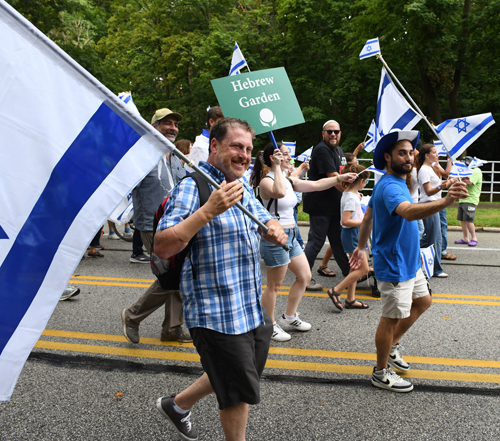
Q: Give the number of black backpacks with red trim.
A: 1